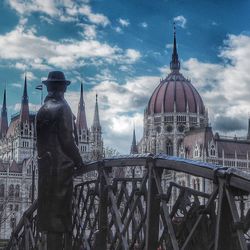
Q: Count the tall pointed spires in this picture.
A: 6